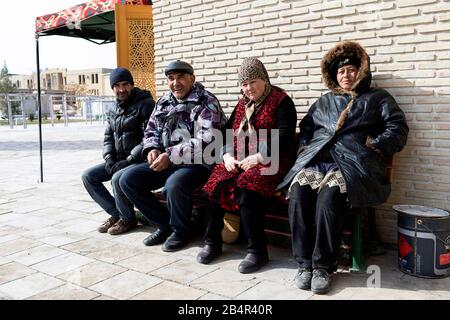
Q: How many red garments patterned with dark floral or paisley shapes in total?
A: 1